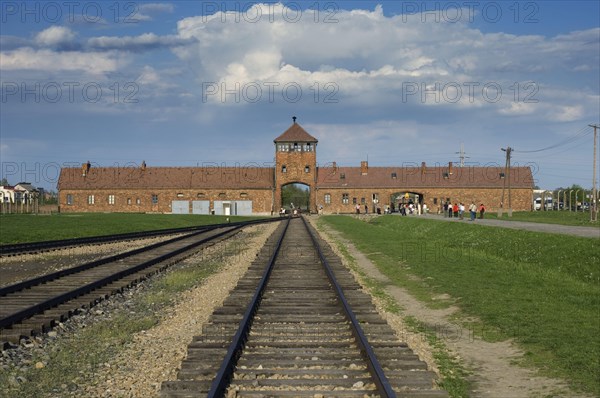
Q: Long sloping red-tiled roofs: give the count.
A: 2